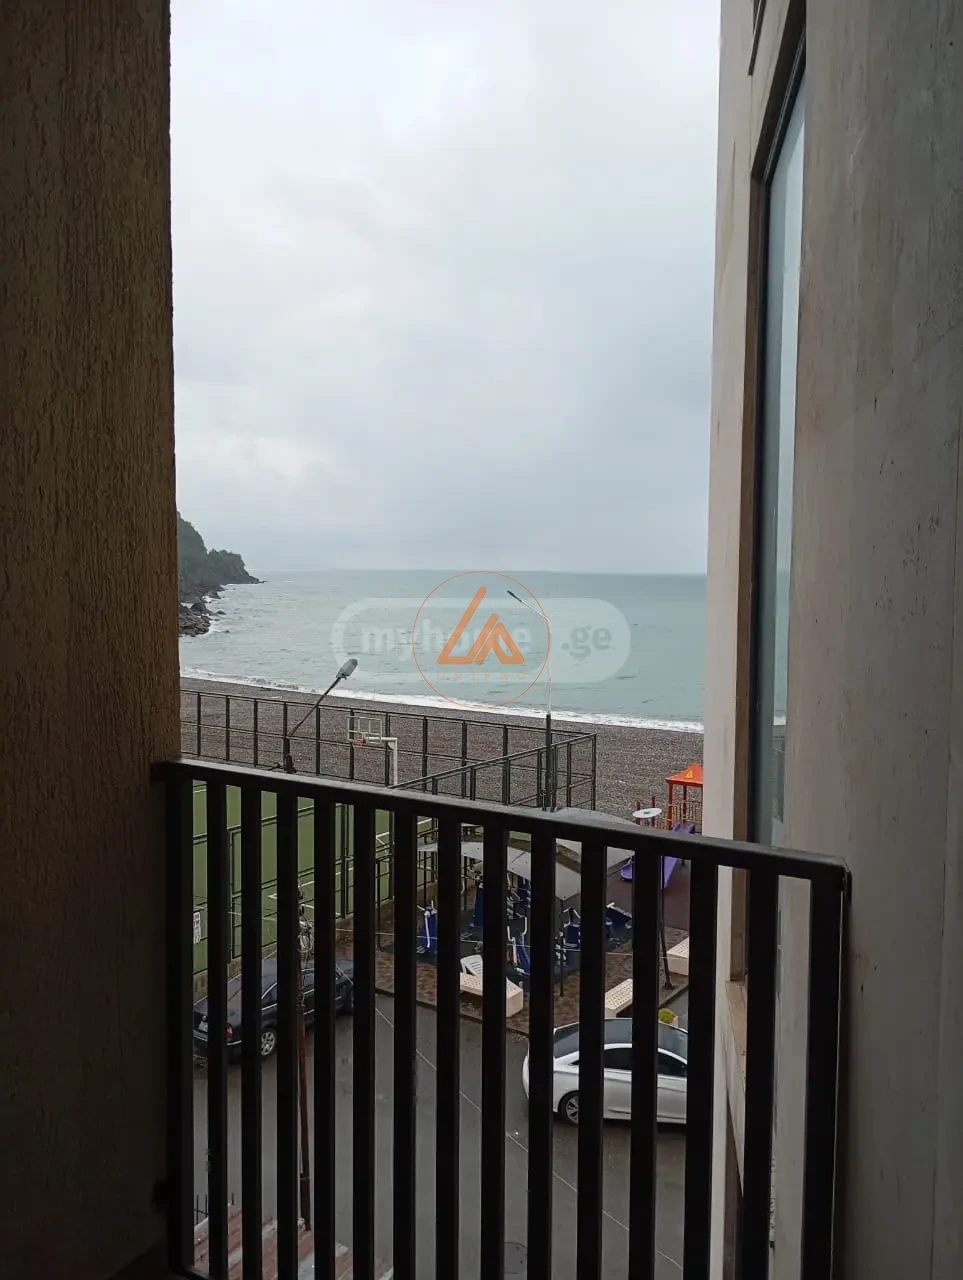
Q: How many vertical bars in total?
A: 15